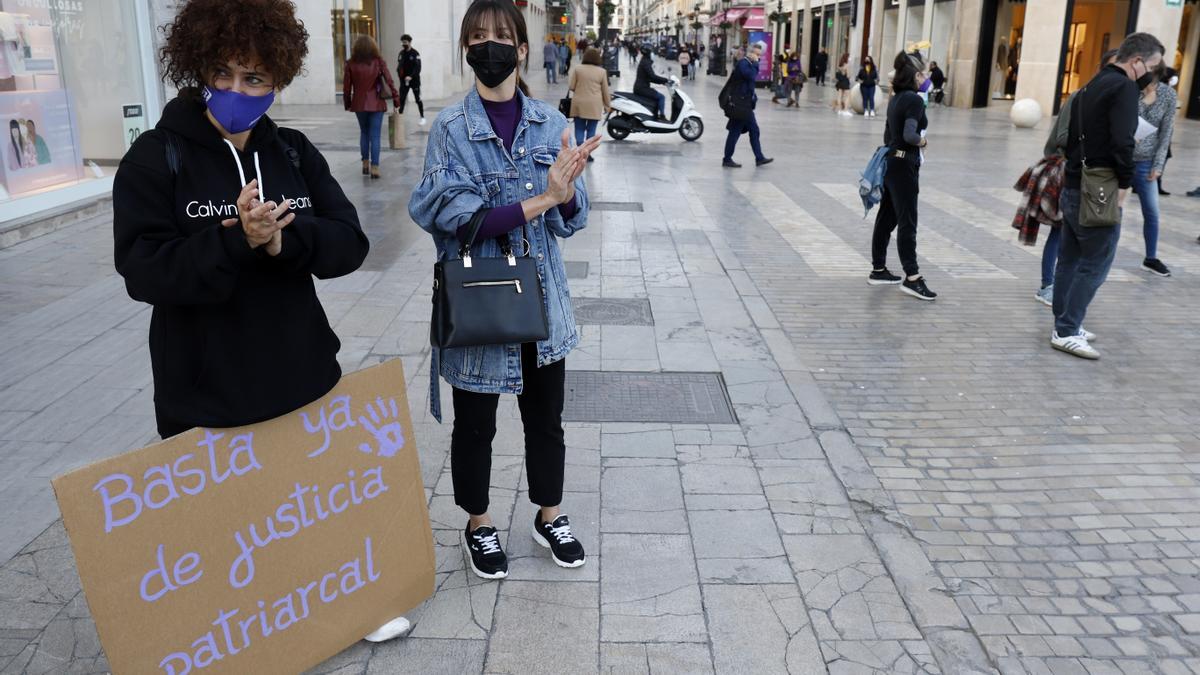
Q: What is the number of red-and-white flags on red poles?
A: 0